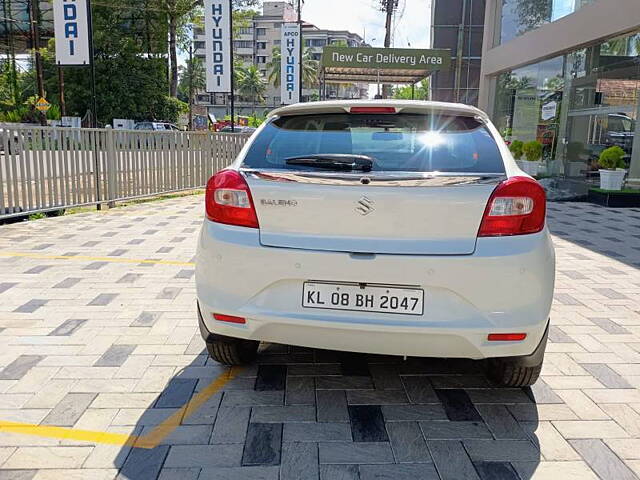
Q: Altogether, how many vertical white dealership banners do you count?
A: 3